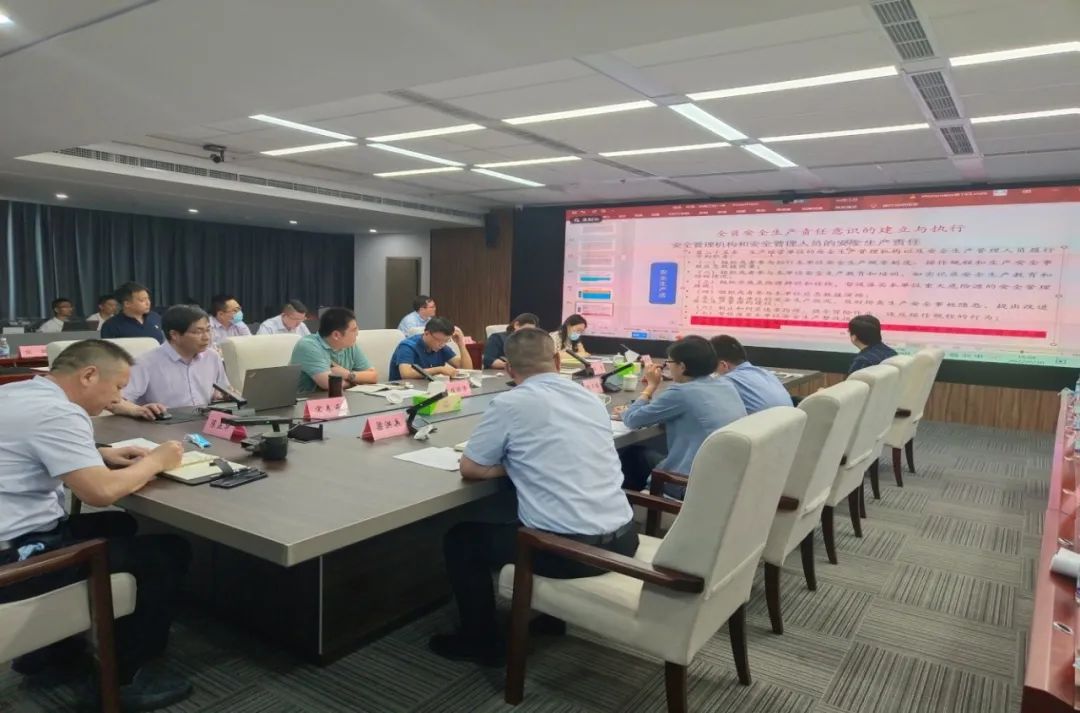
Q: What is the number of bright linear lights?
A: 15